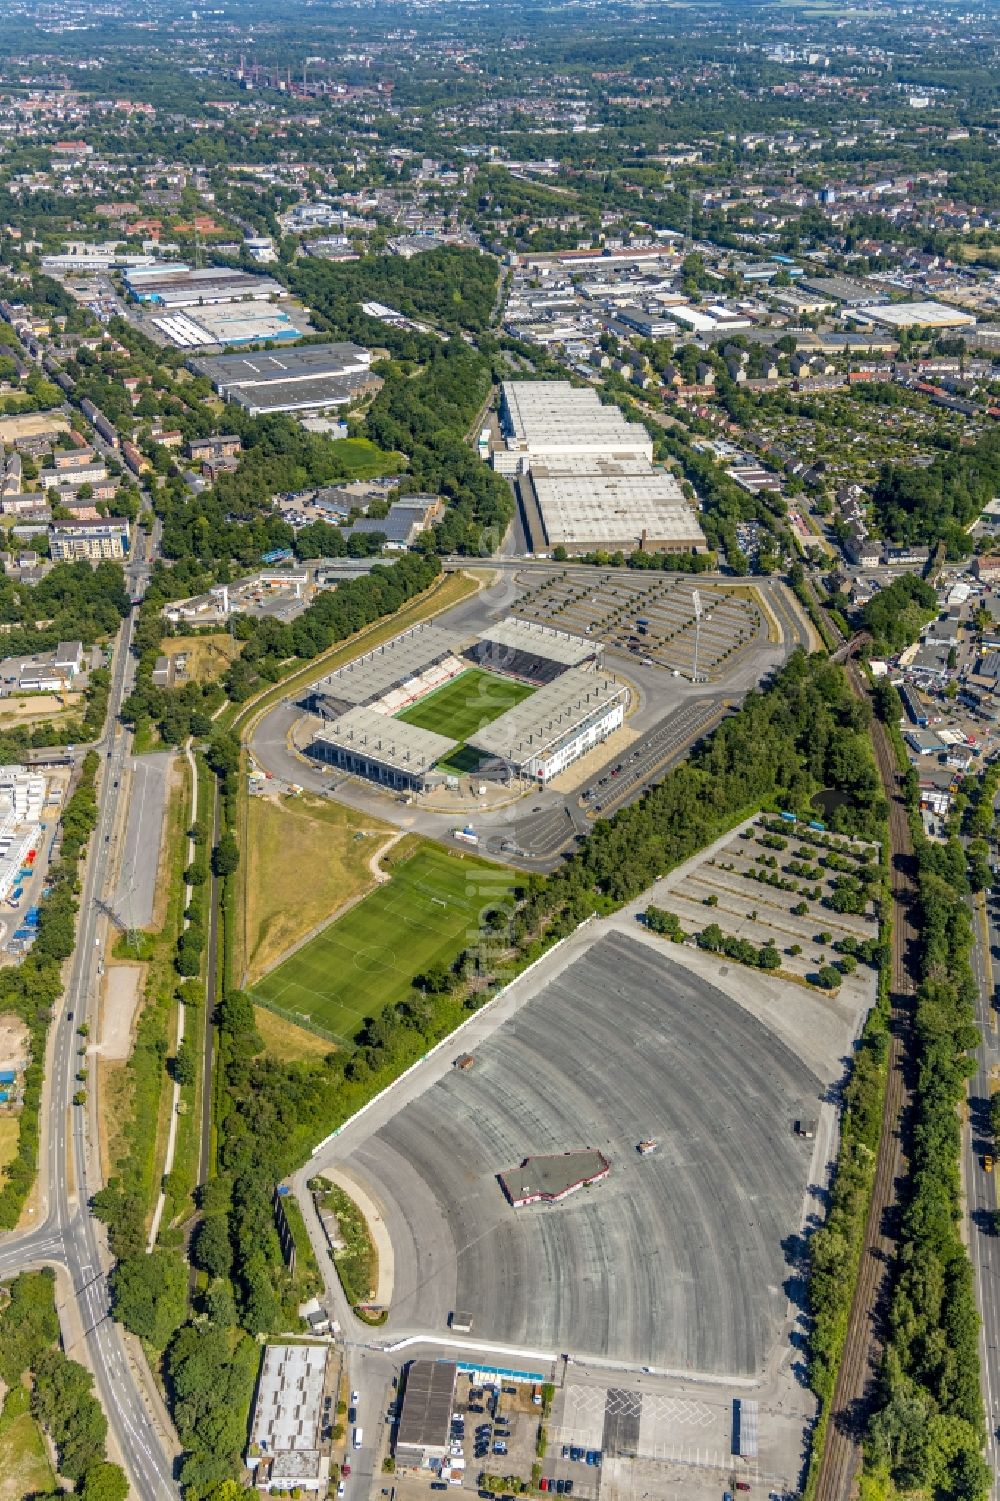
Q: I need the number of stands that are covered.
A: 4